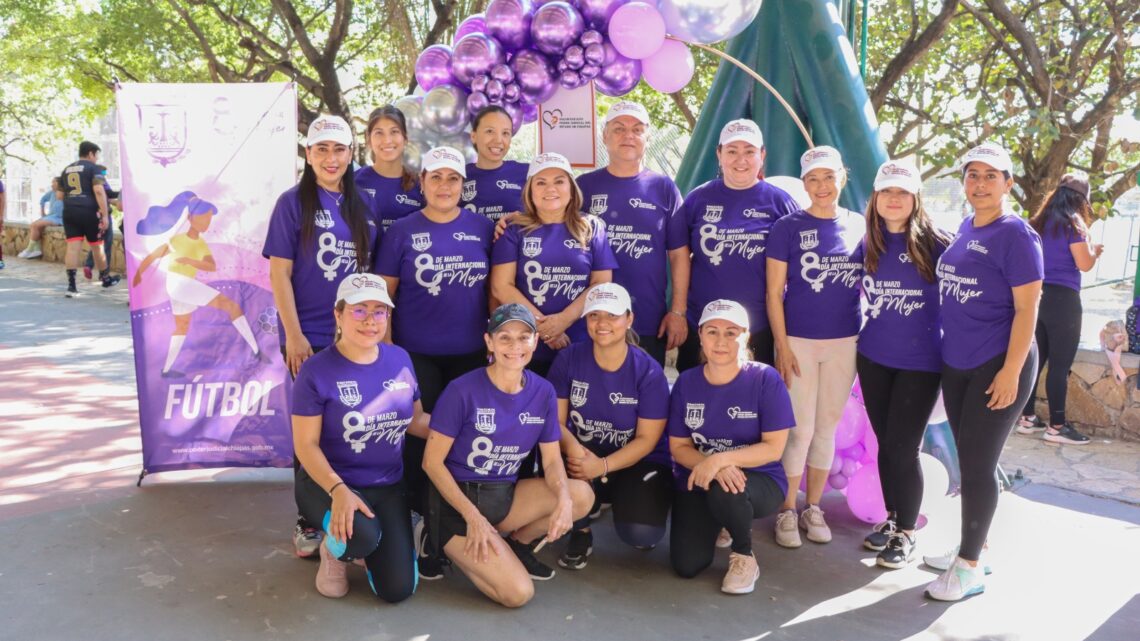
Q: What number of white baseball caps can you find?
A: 11